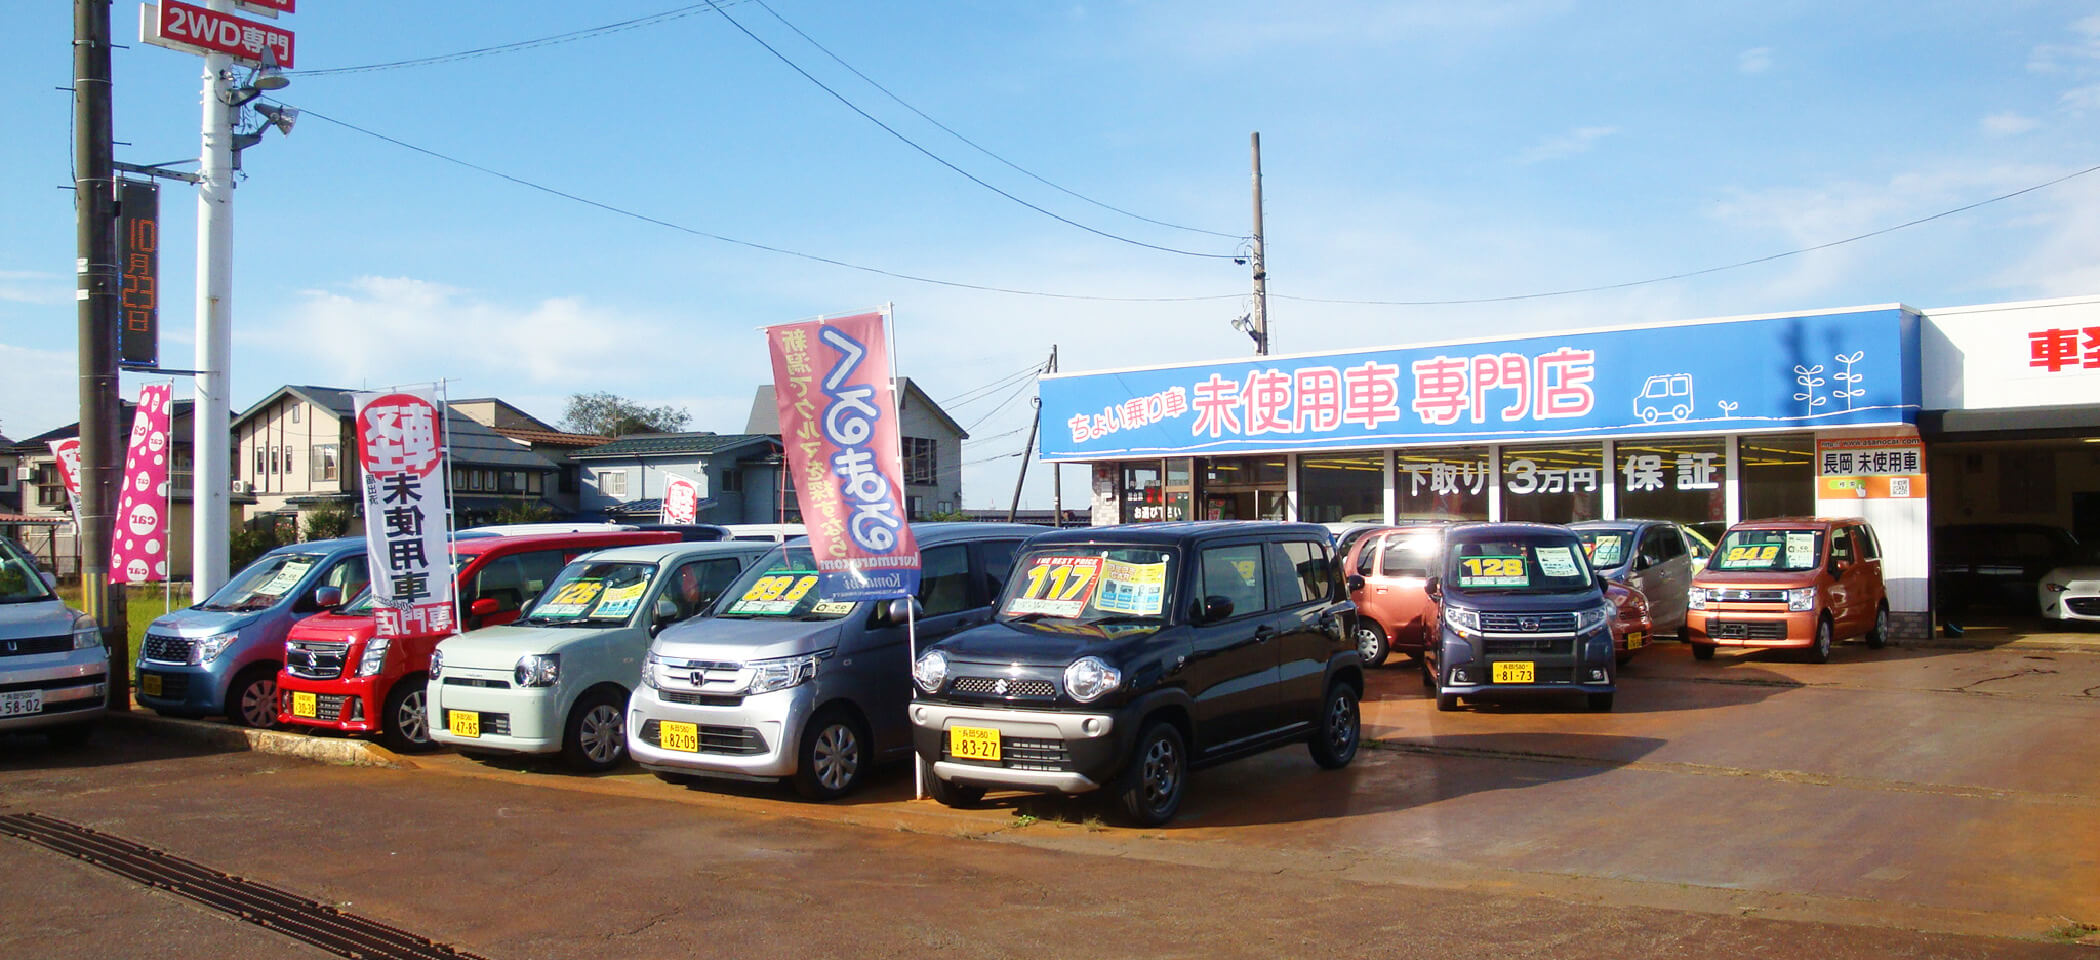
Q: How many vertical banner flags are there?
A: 5